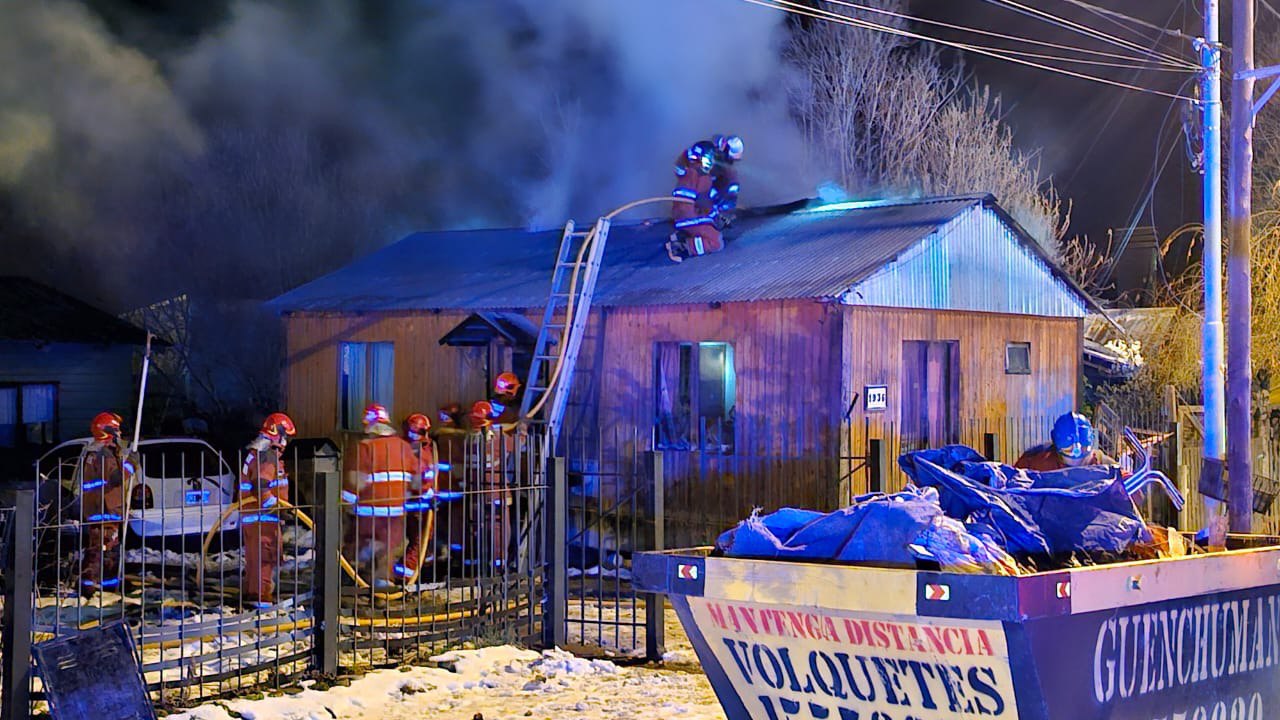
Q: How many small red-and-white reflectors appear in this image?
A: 3